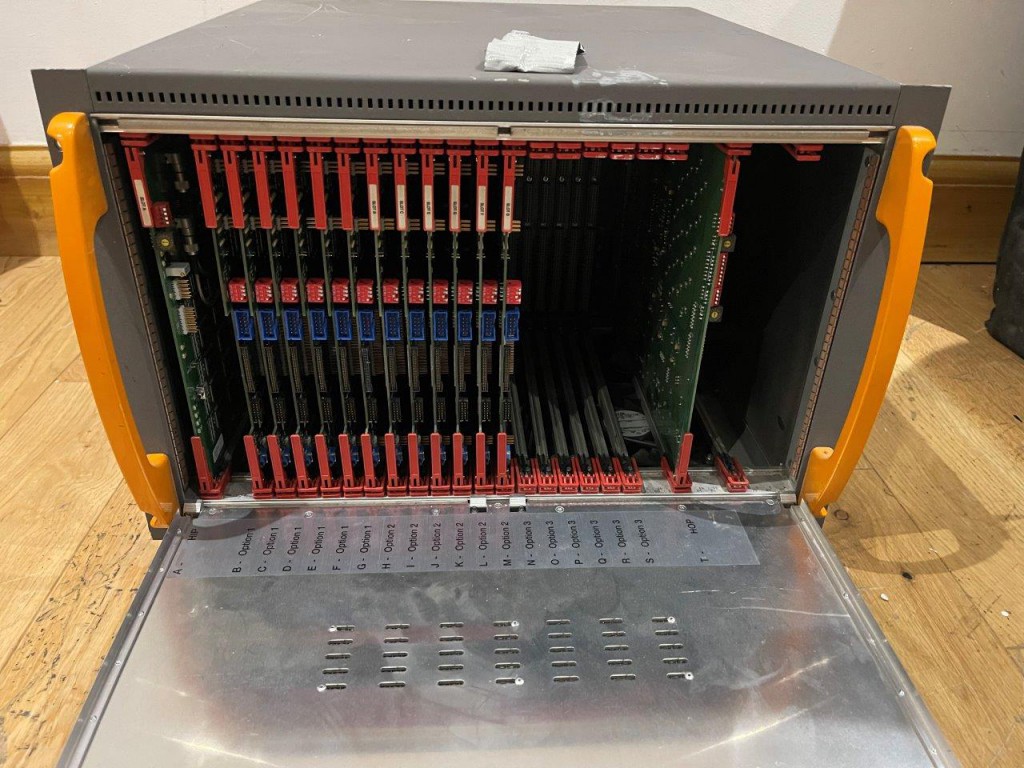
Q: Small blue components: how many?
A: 12